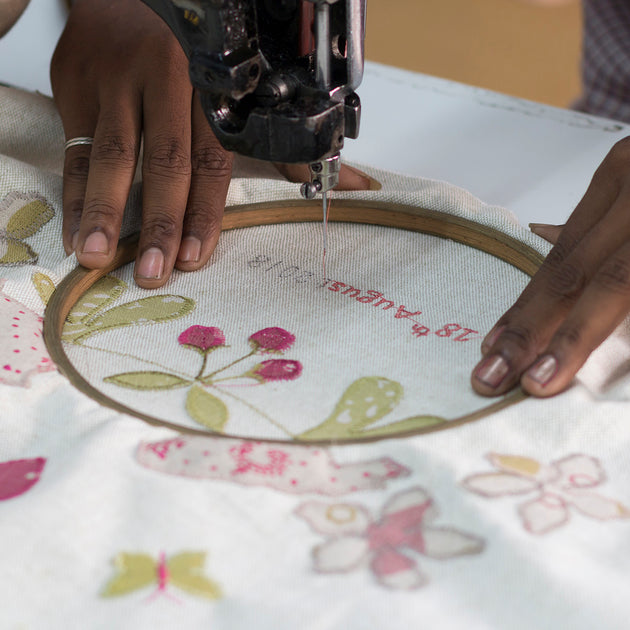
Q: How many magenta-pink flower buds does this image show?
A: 3